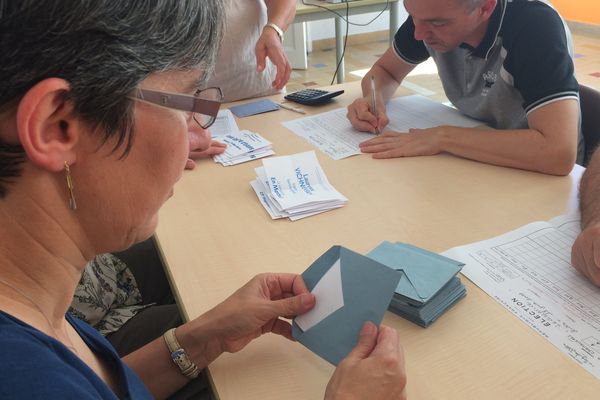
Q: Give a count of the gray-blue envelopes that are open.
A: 1